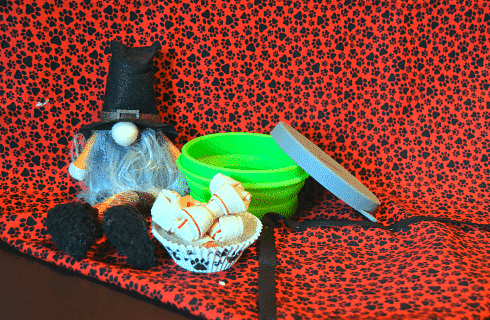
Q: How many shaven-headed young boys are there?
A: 0